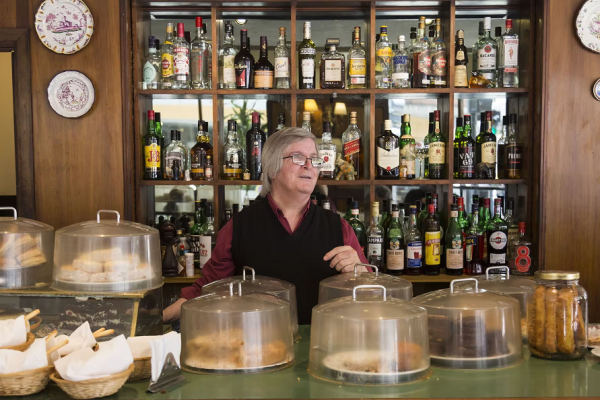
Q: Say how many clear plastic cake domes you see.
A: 8